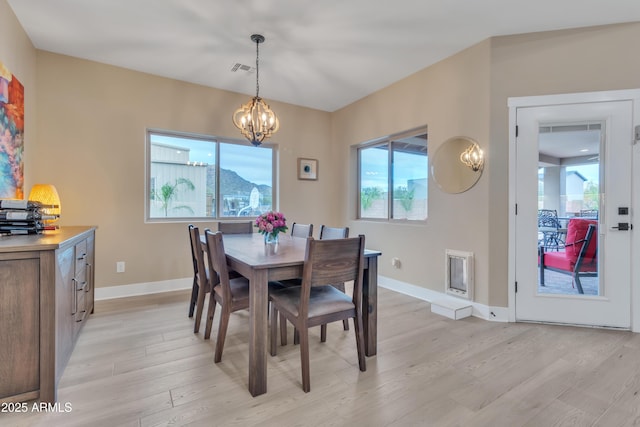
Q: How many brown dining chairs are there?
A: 6